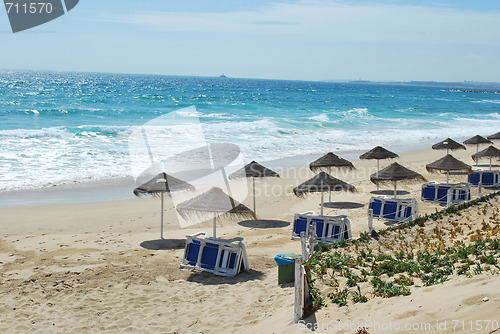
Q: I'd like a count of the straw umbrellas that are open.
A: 12